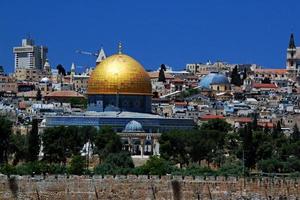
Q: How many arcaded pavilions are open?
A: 1